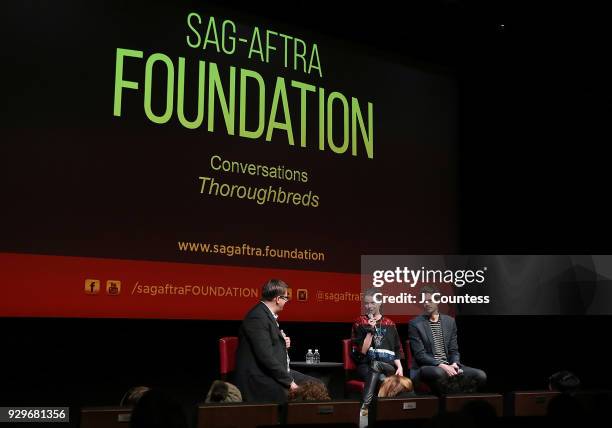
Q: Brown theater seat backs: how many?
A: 6